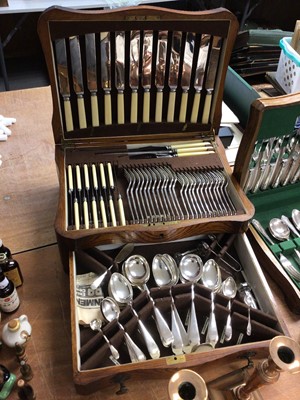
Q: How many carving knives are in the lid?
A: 12